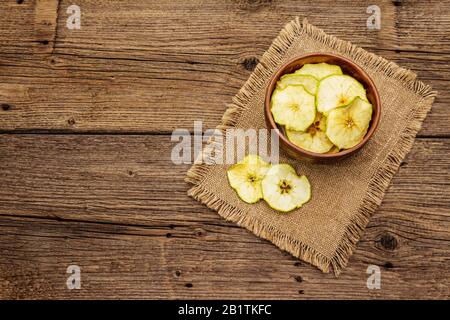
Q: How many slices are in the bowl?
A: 6